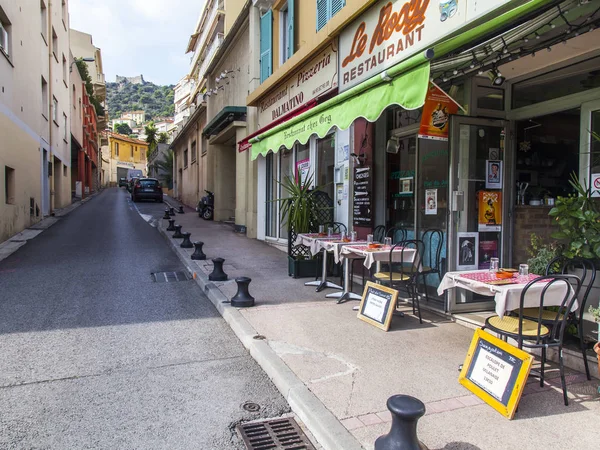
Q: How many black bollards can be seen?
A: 10